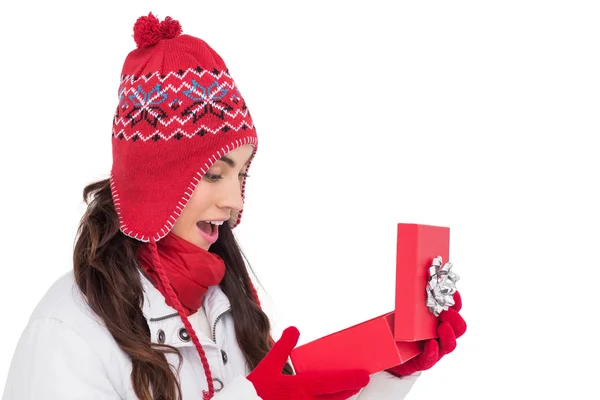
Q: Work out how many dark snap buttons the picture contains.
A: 3